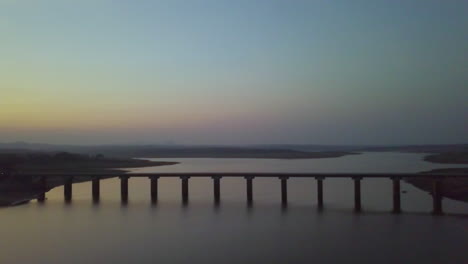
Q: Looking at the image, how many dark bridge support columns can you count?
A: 13